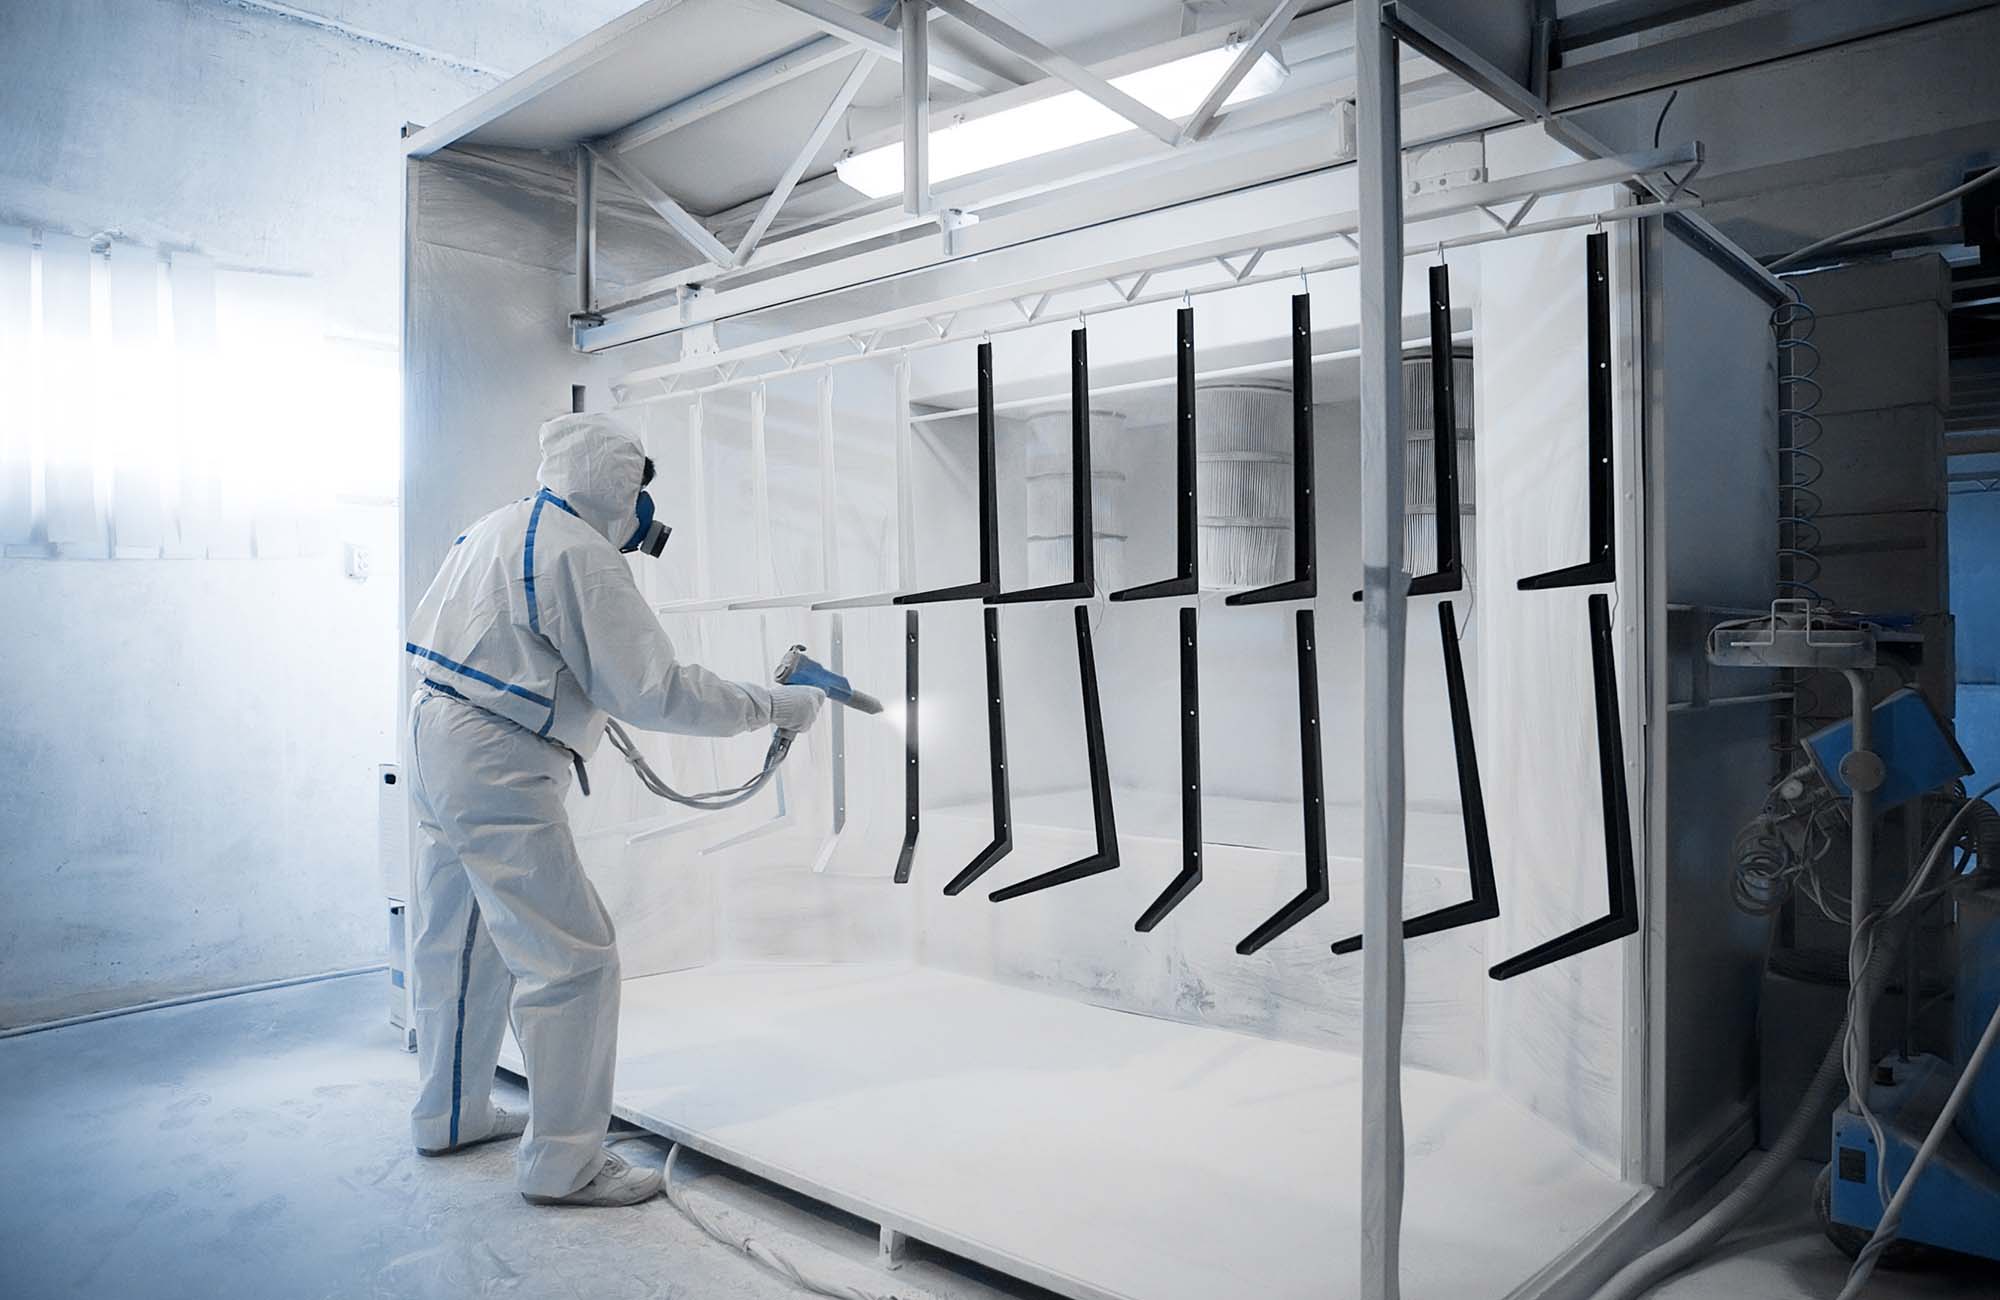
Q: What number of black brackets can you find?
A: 13